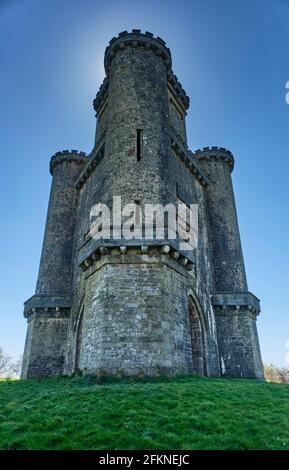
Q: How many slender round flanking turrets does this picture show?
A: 2